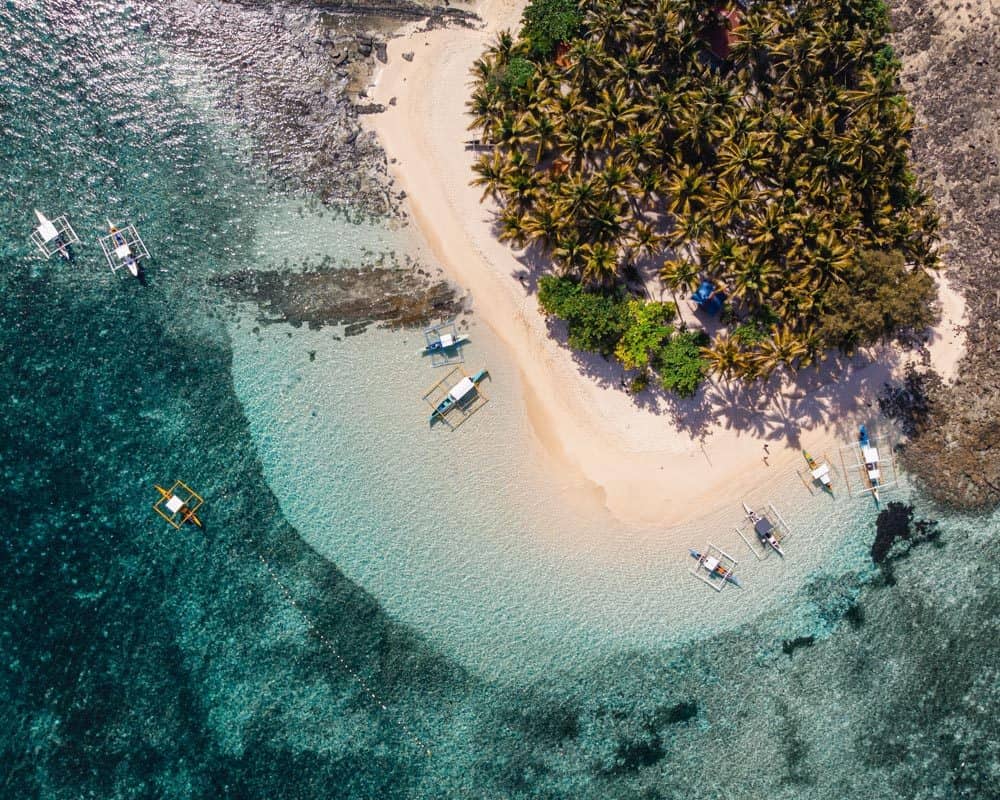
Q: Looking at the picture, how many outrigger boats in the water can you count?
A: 9